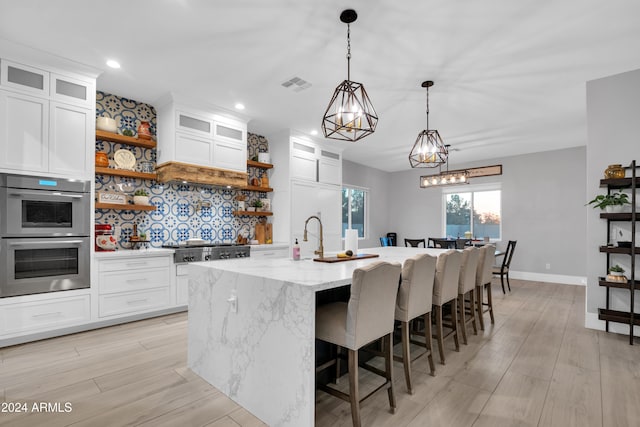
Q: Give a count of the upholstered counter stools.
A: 5